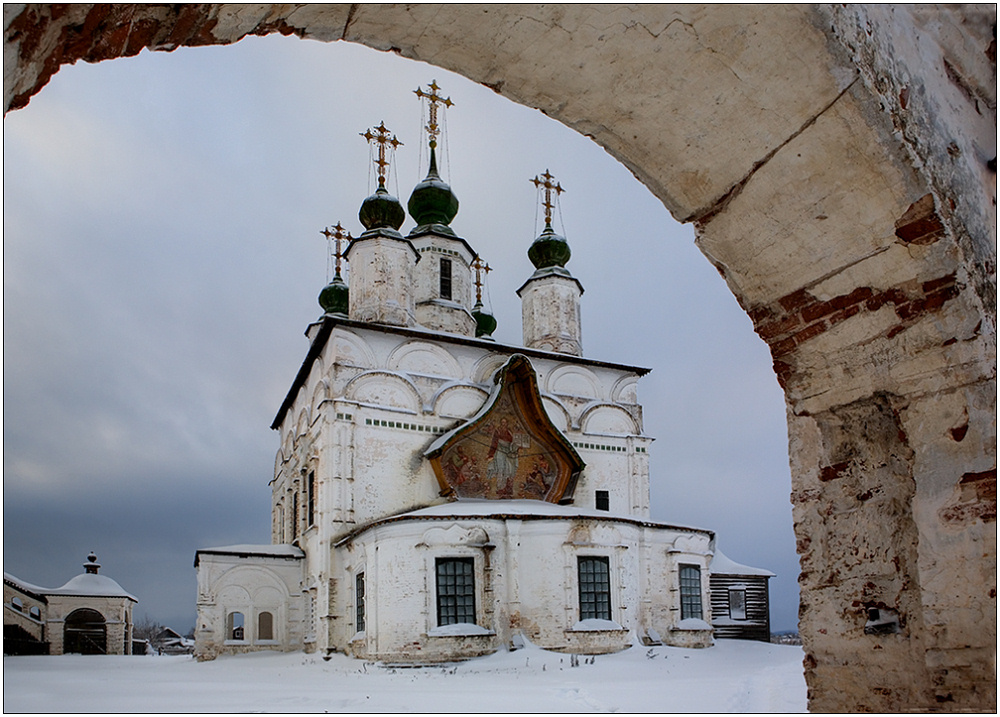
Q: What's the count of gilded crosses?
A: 5